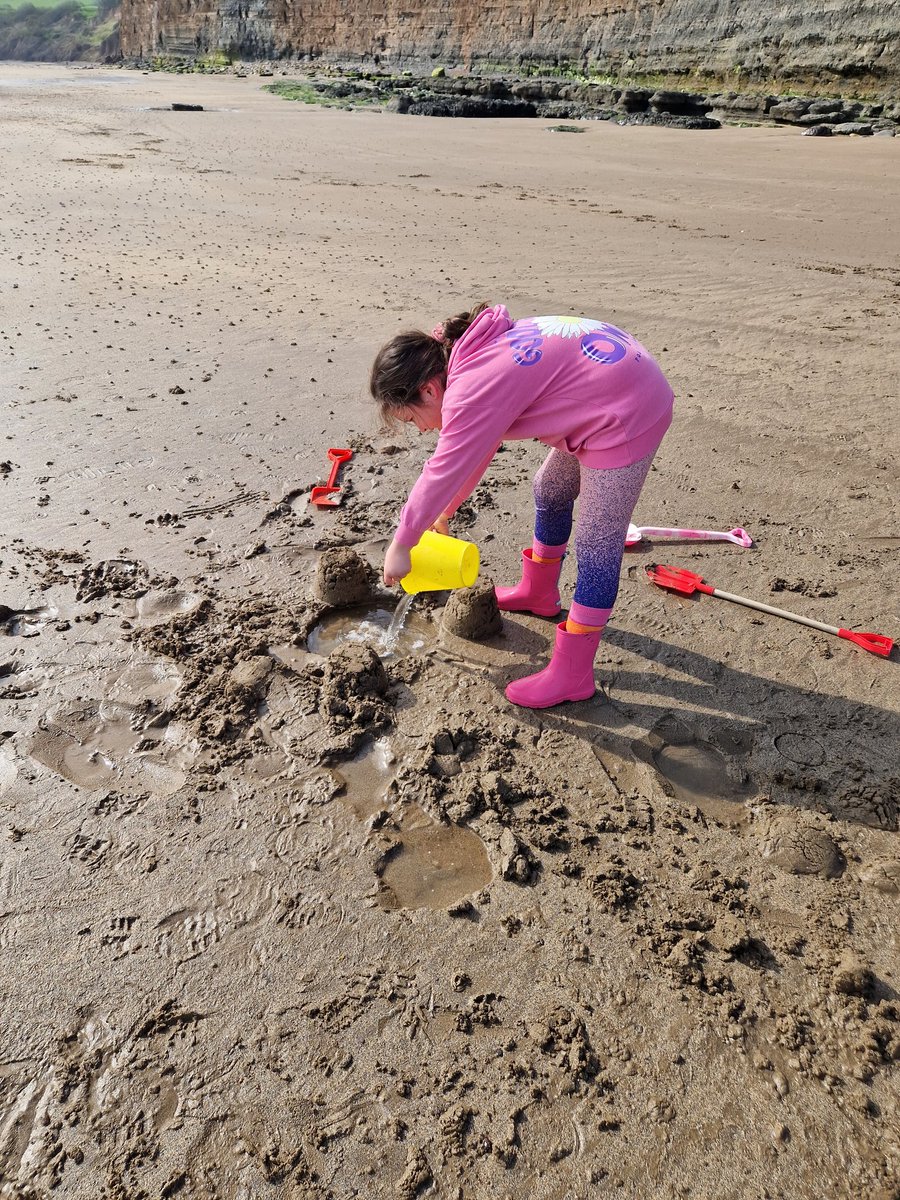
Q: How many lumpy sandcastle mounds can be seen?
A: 3